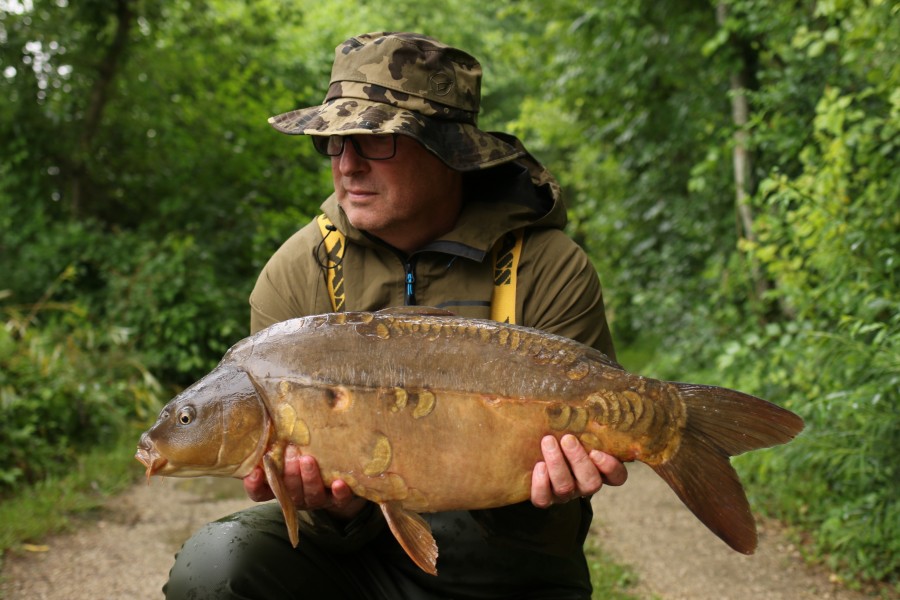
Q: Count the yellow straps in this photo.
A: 2